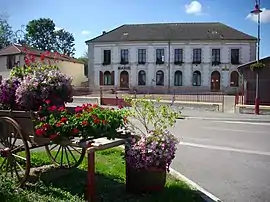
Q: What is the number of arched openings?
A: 8